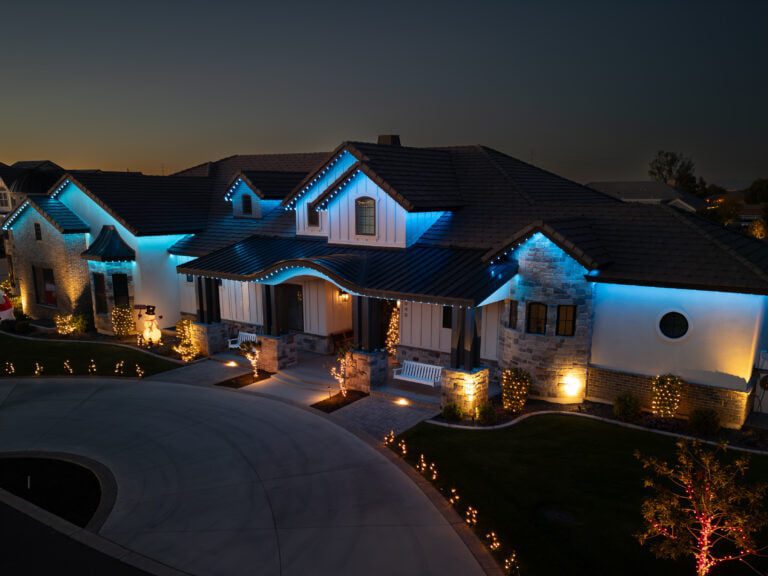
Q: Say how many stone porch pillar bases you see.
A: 4